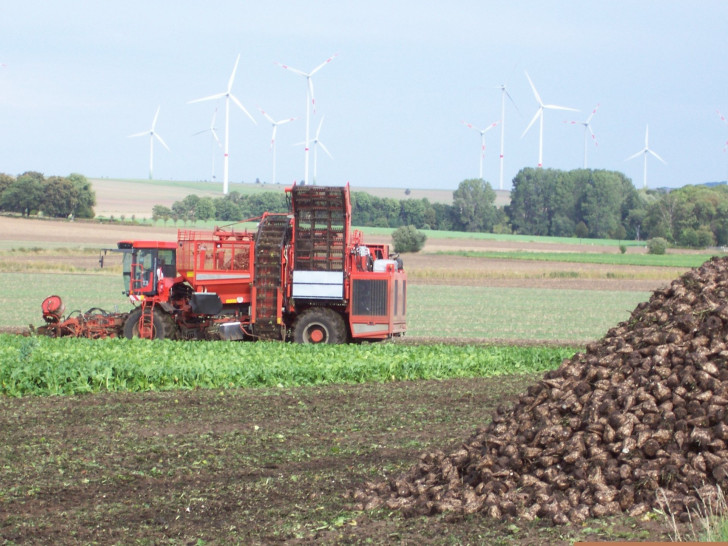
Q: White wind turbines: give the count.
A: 11